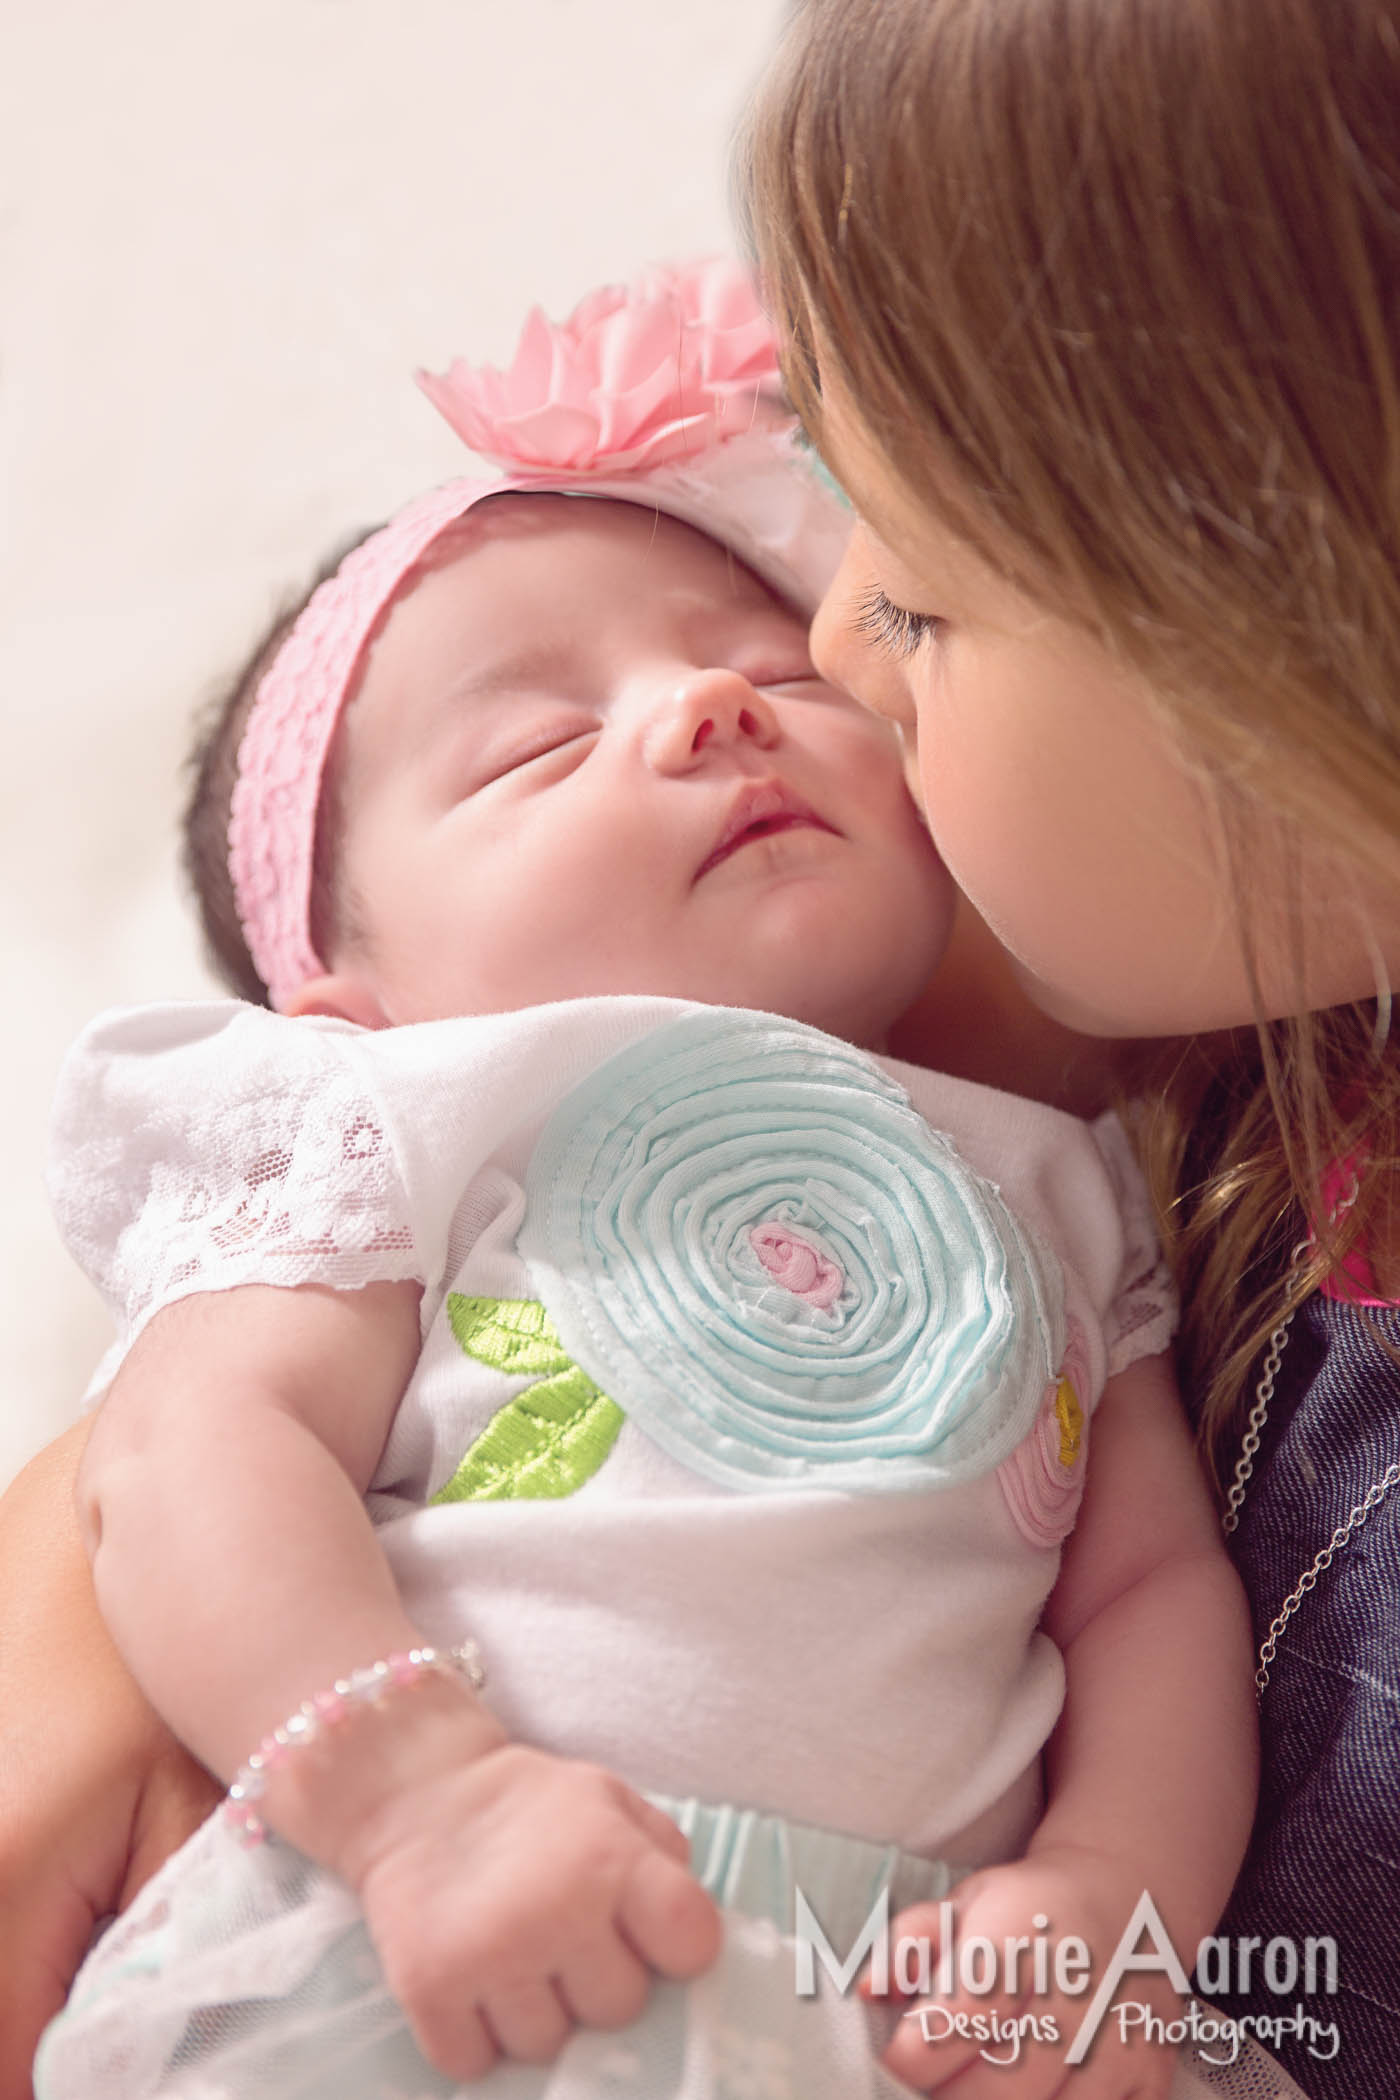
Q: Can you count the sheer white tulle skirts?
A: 1